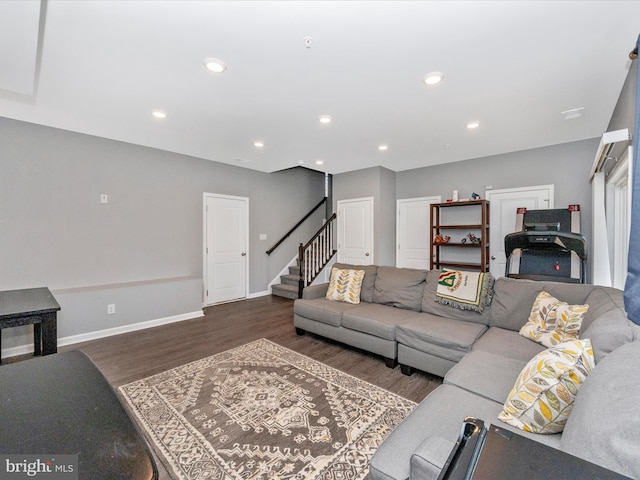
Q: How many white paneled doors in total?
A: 4